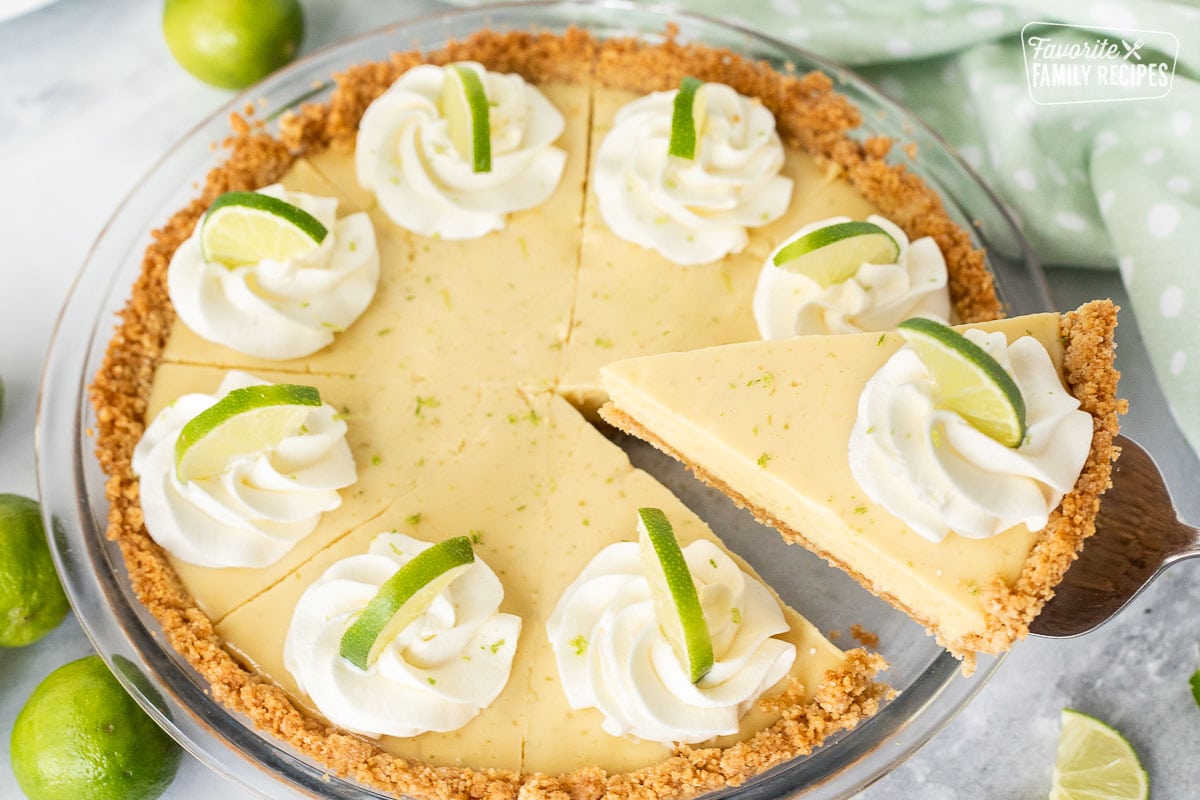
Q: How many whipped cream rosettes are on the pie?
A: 8